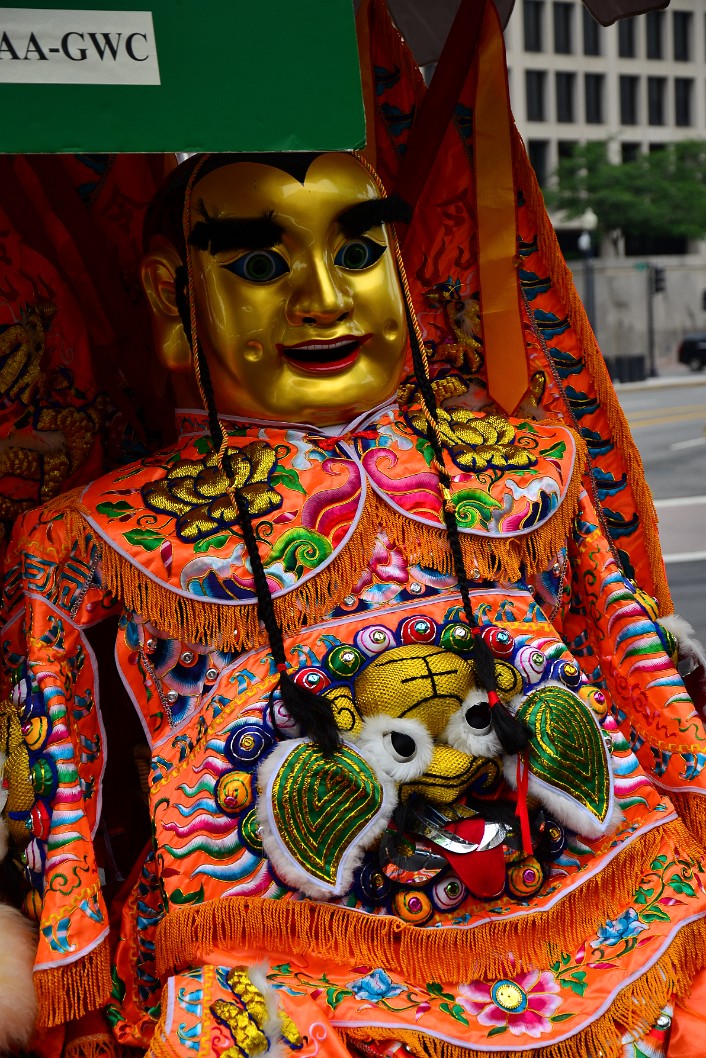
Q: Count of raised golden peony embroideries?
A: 2